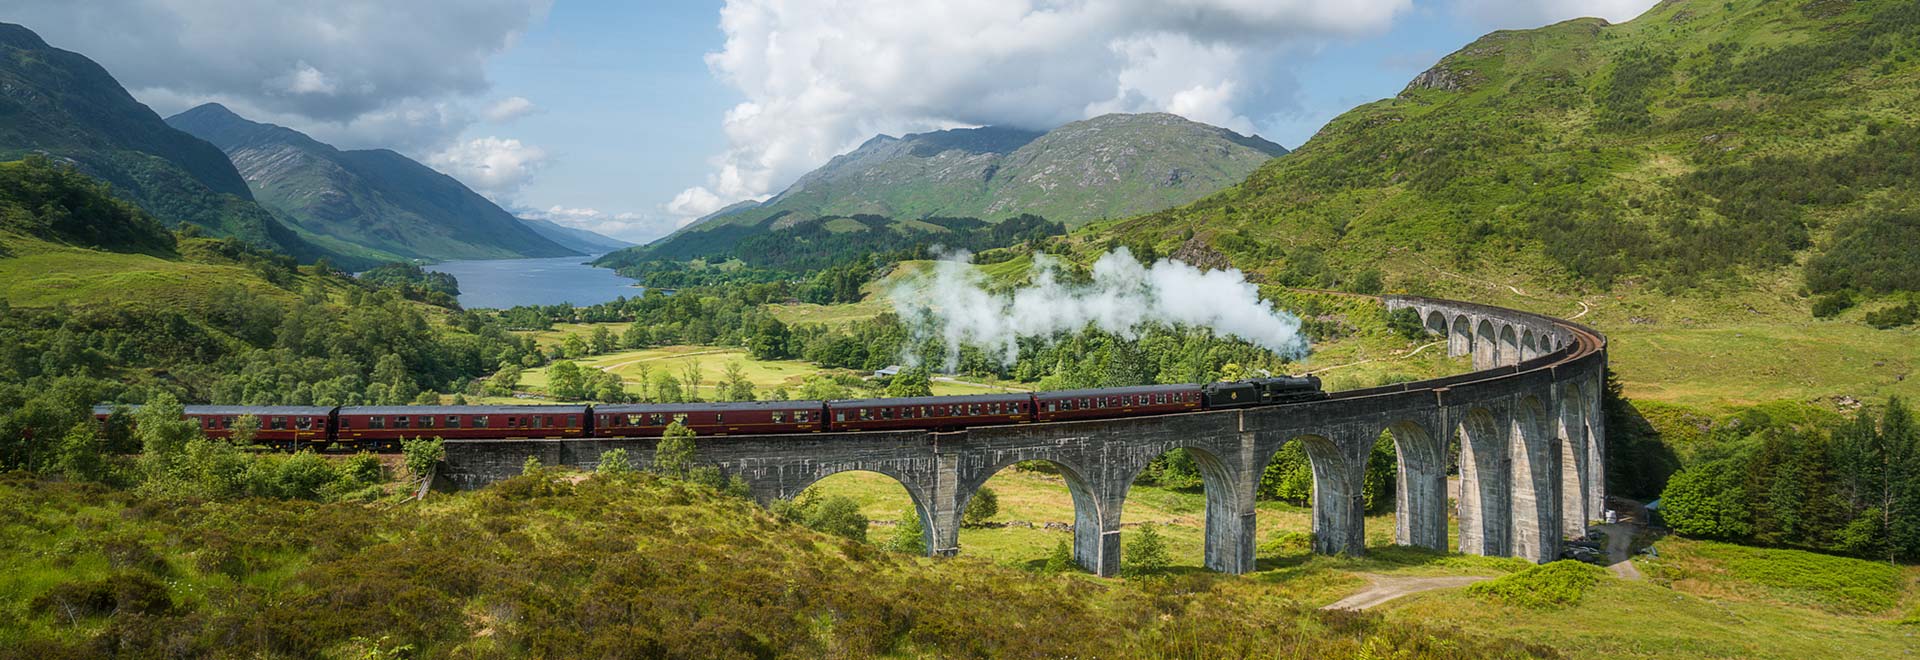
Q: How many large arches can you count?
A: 9